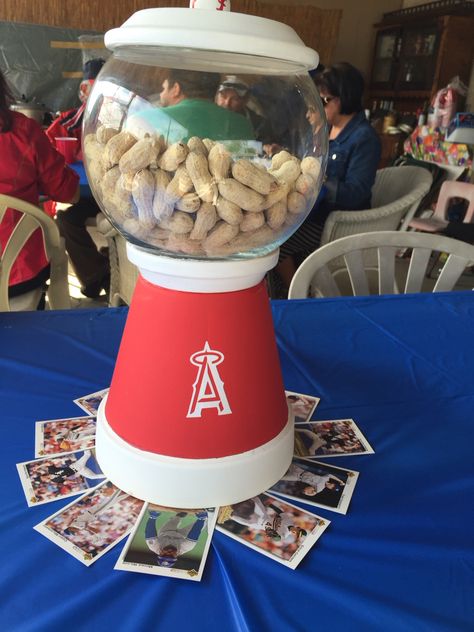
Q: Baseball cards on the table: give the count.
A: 9